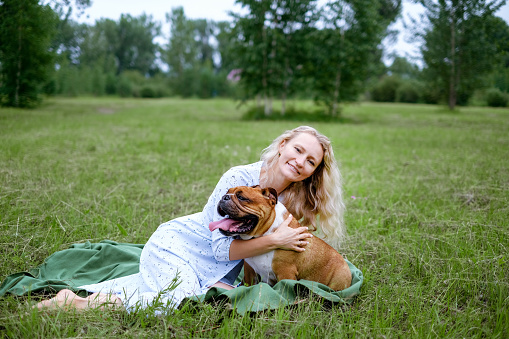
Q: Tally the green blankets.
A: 1